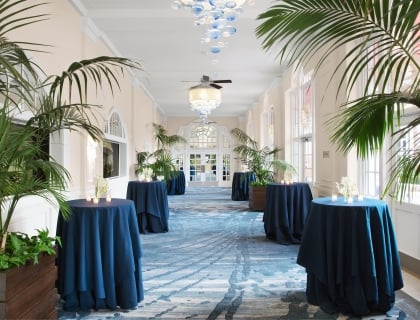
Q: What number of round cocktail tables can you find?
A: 6